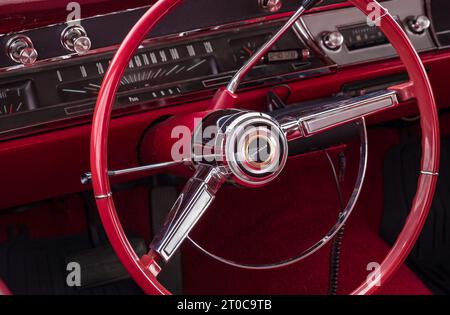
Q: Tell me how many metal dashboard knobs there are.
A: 5